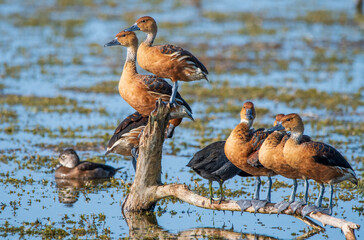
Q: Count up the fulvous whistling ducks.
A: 6